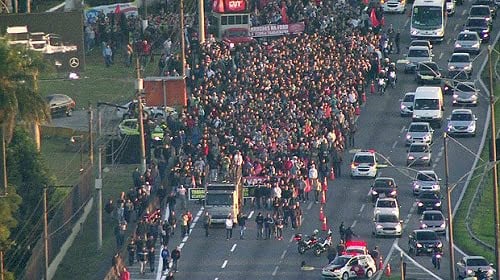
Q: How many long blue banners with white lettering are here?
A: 0